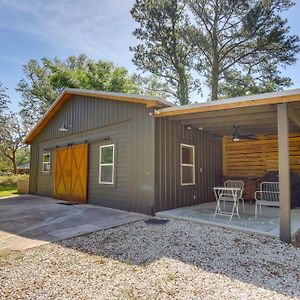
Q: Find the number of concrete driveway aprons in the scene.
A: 1